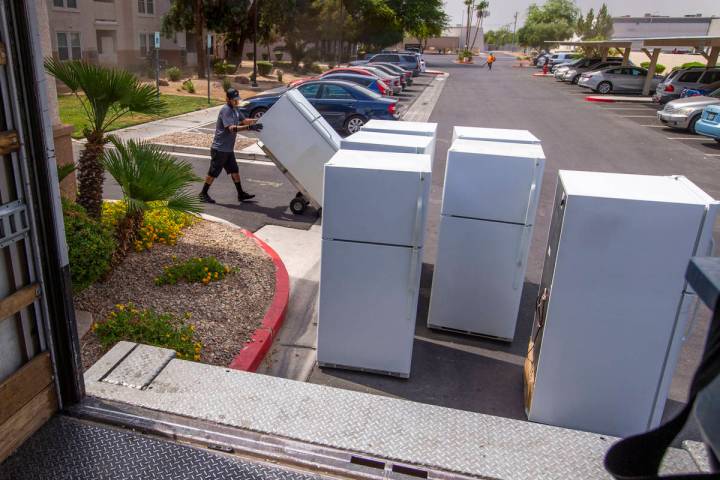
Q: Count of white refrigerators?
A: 7